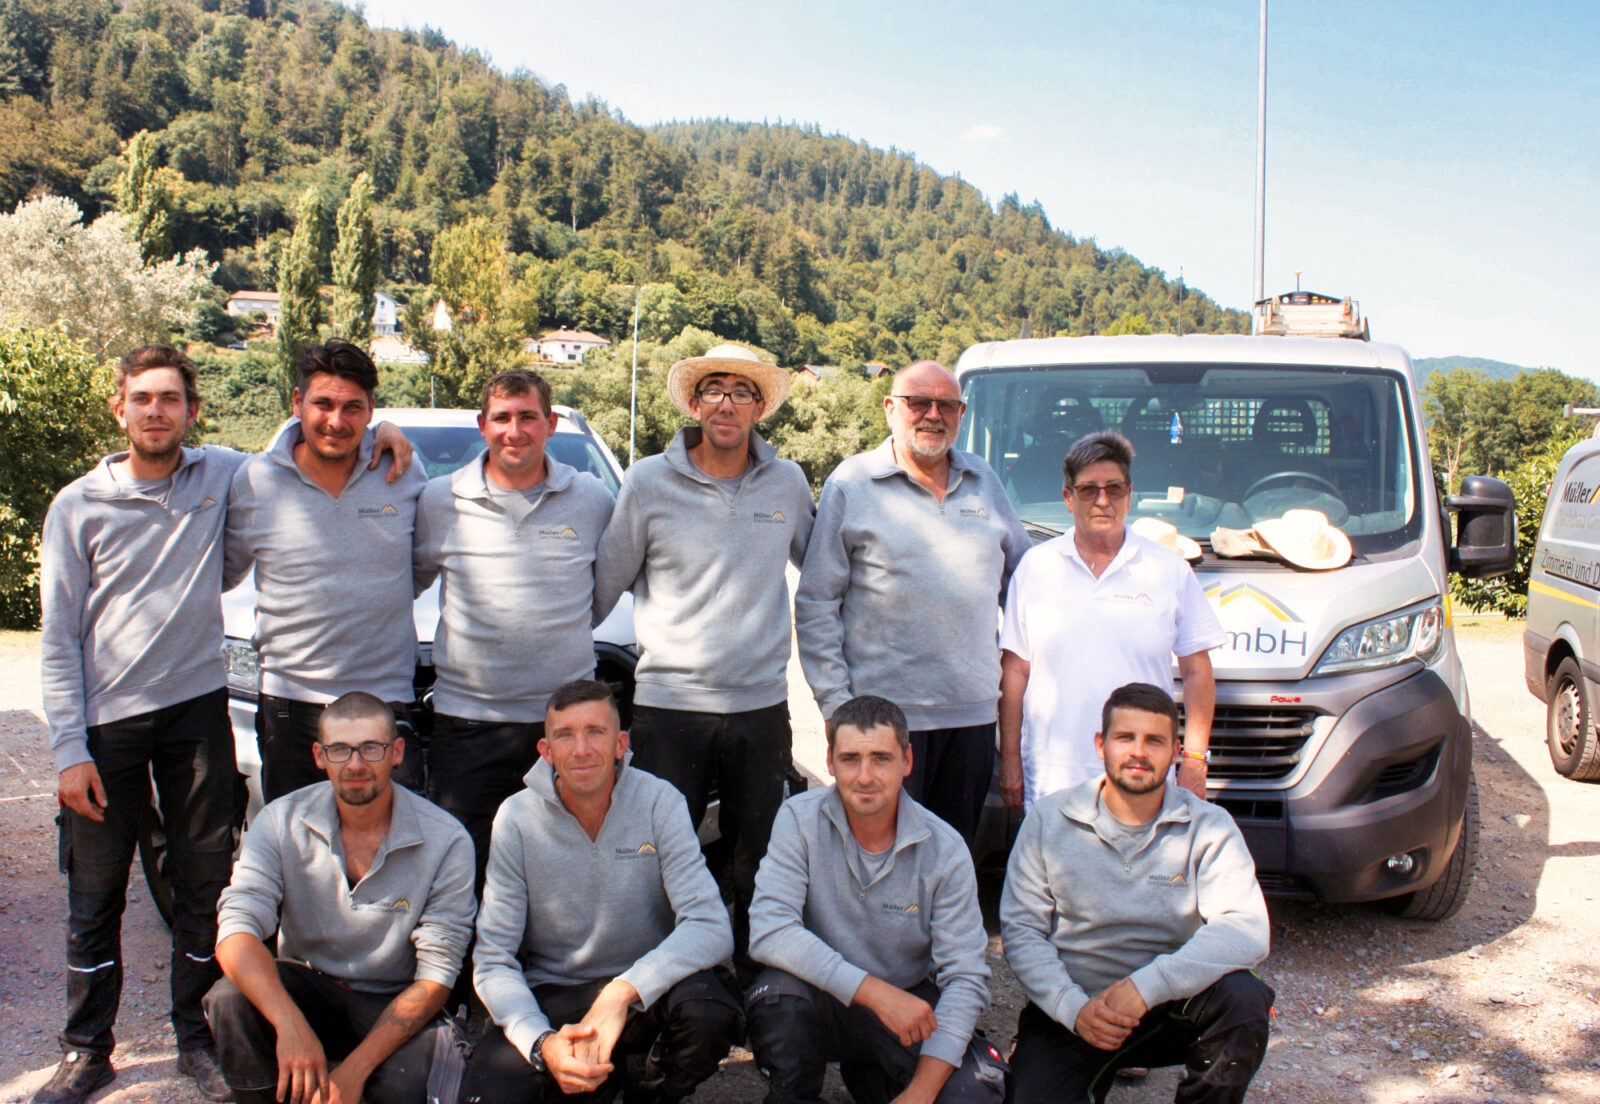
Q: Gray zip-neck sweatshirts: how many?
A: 9